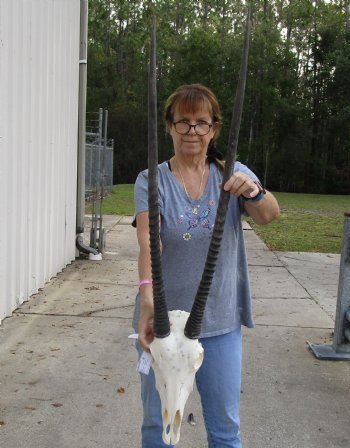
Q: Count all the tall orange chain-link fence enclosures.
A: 0